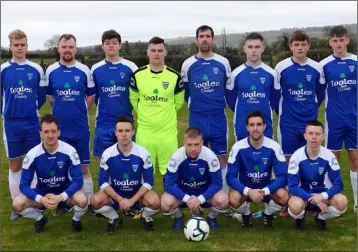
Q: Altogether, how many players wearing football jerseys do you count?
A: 13